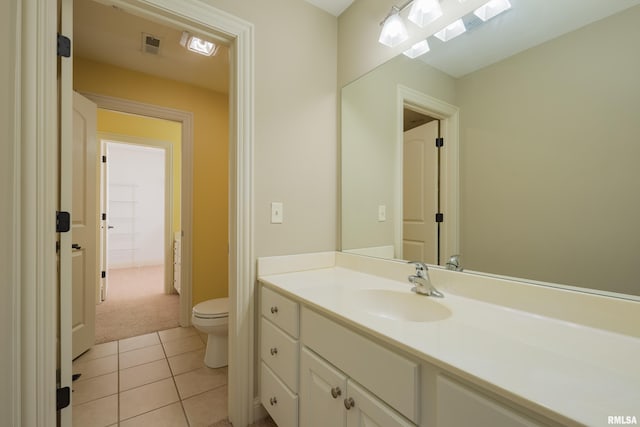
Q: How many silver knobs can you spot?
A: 5